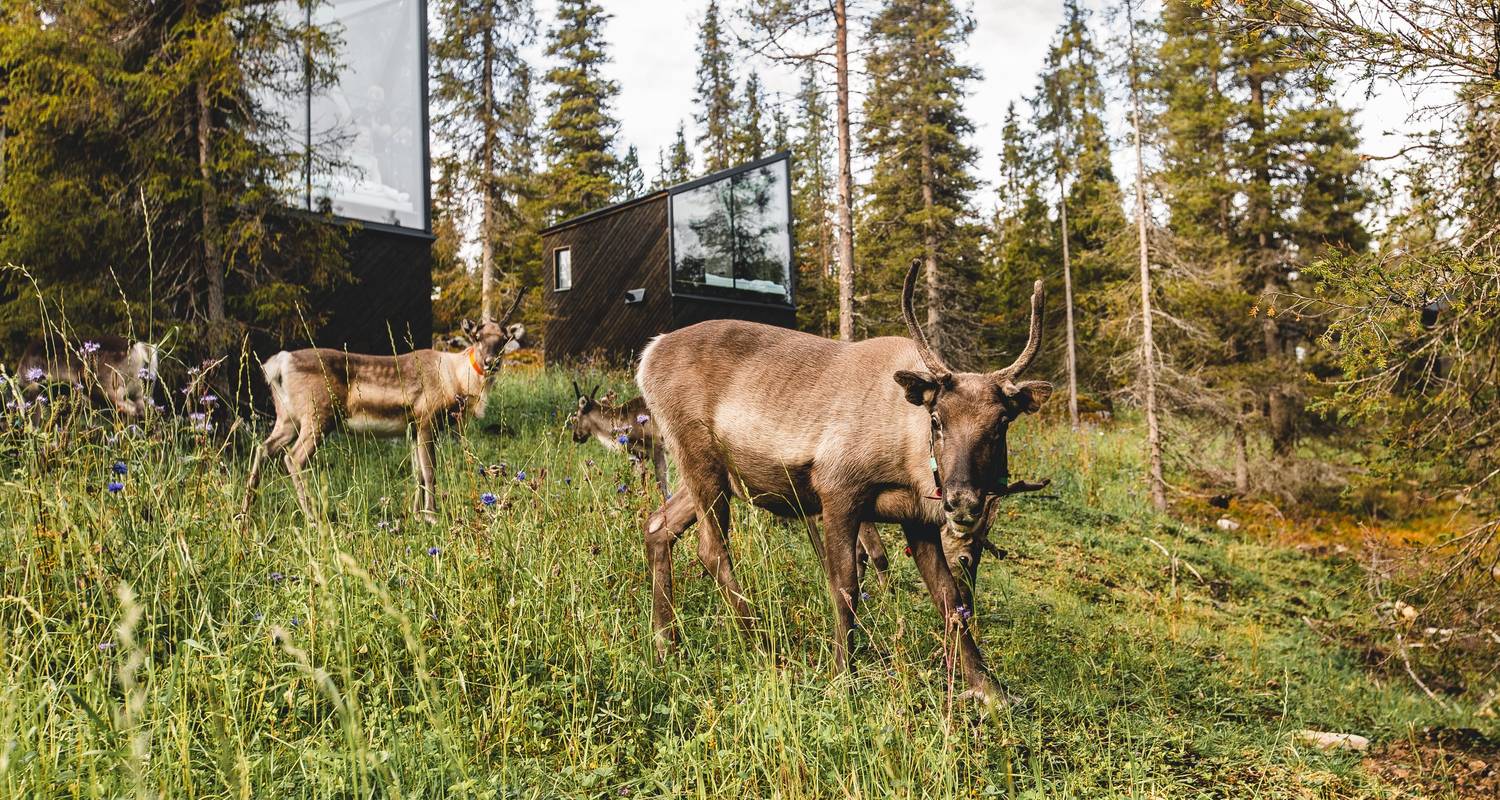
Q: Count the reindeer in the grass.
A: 5